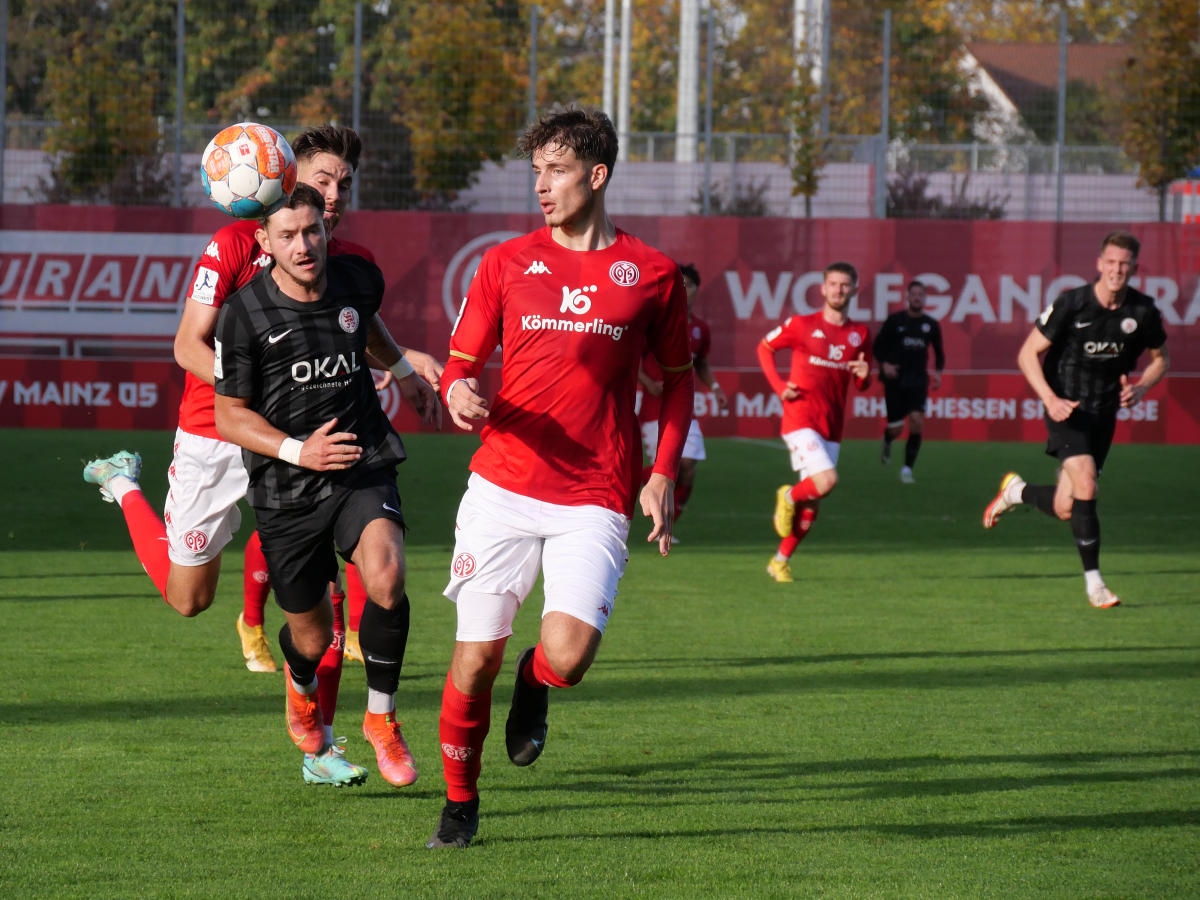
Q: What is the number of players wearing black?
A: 3